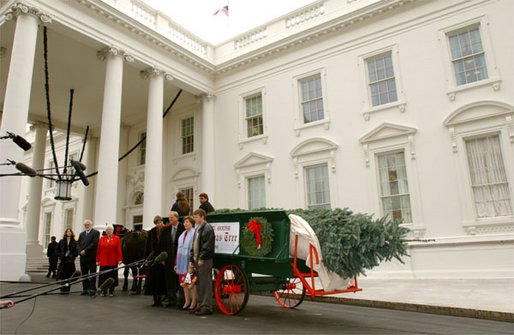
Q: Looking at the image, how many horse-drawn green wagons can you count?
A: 1